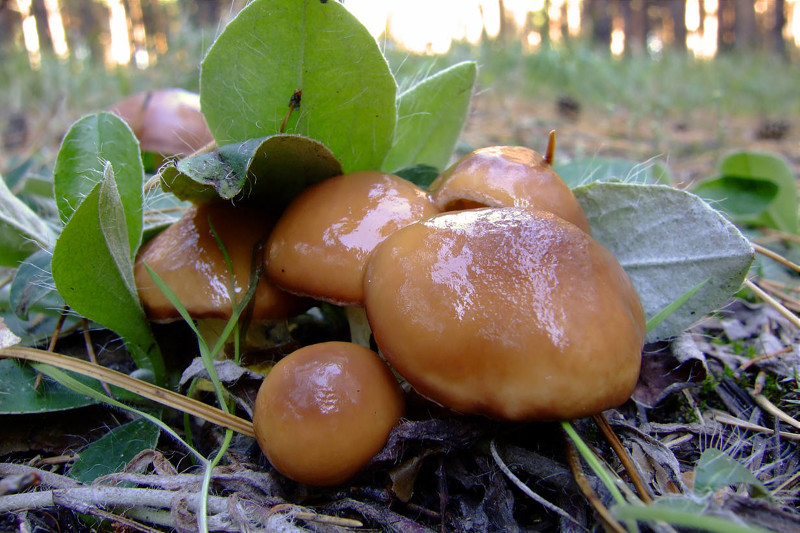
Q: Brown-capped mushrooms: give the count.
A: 6